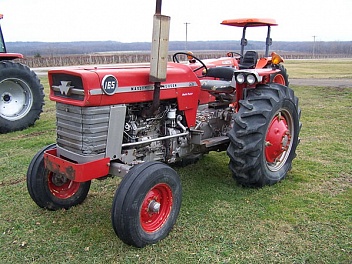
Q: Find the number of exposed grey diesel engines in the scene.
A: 1